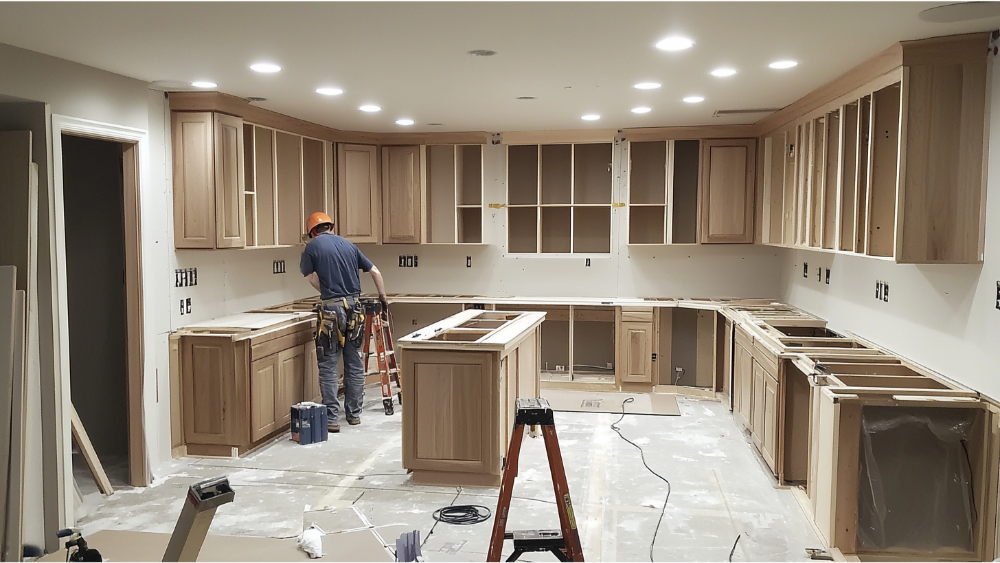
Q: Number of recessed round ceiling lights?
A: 12